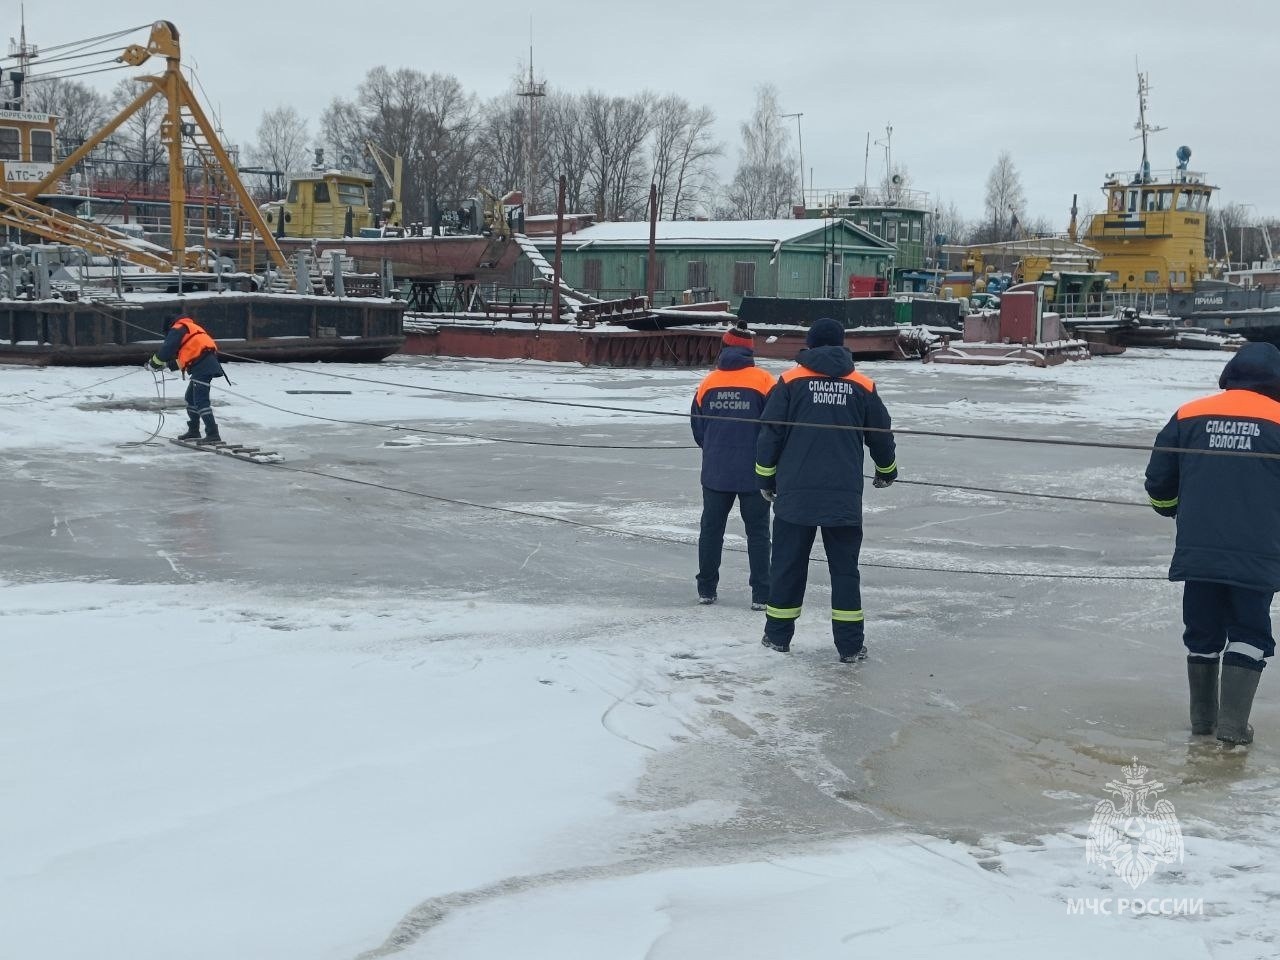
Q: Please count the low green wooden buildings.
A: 1